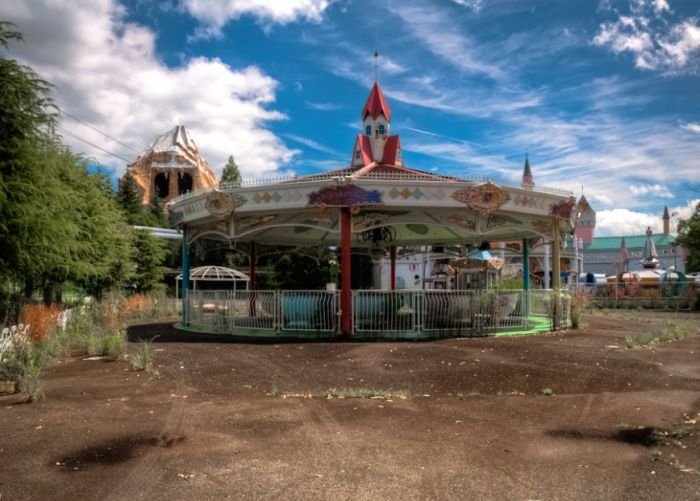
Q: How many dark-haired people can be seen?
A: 0